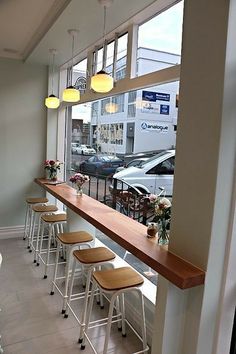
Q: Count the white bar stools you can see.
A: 6